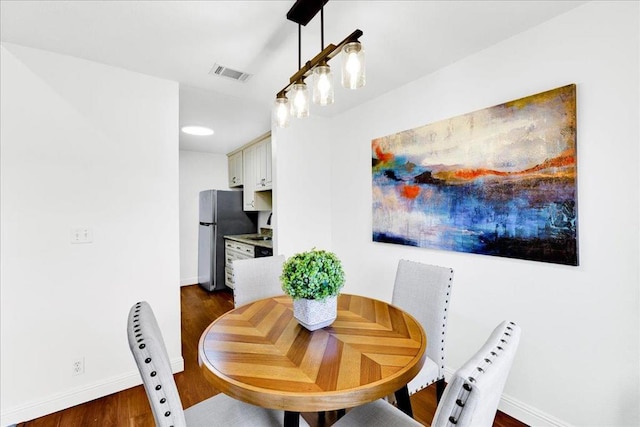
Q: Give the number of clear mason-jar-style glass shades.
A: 4